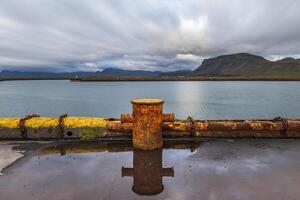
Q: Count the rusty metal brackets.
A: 4